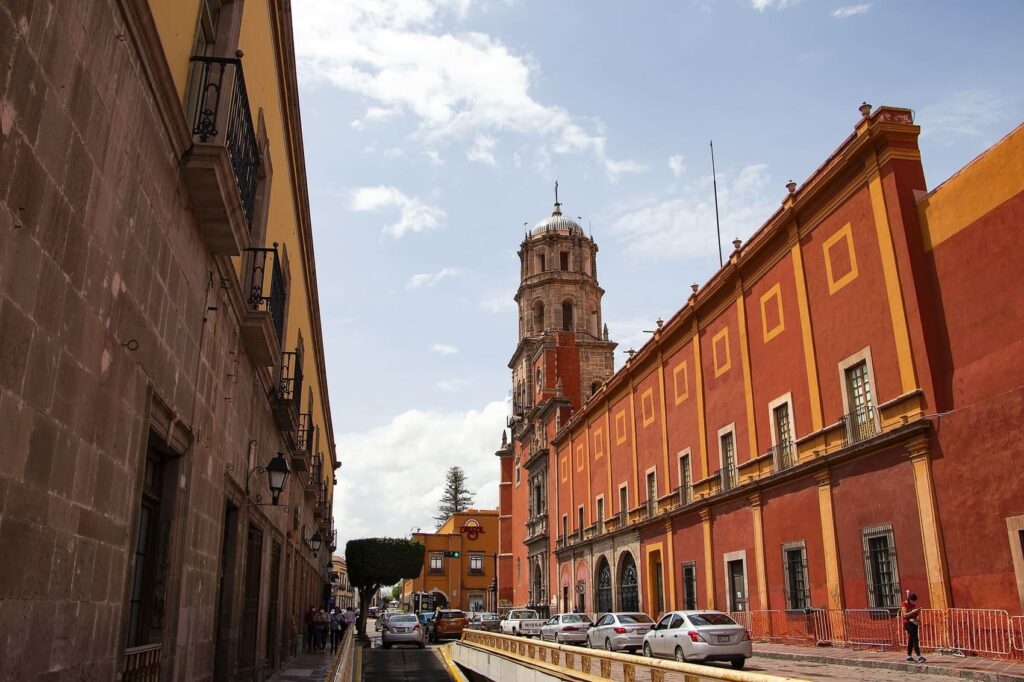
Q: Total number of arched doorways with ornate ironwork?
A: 2